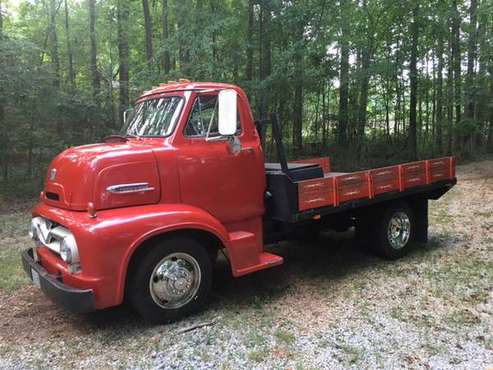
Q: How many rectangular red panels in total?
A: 5